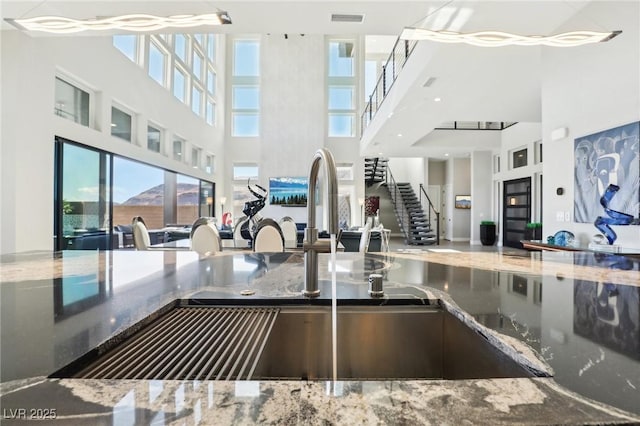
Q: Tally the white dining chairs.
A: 6